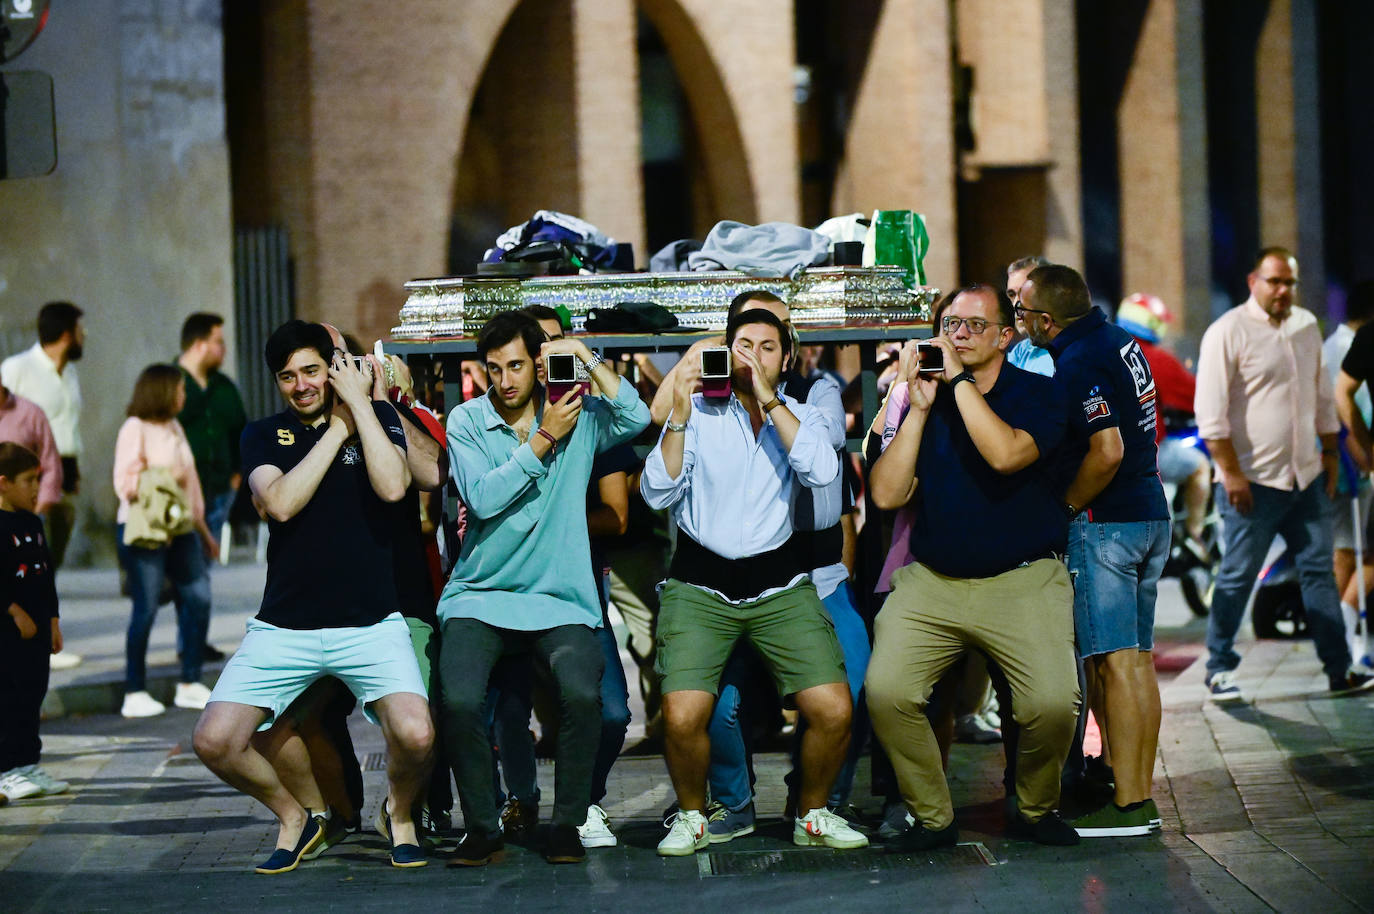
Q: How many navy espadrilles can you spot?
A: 2